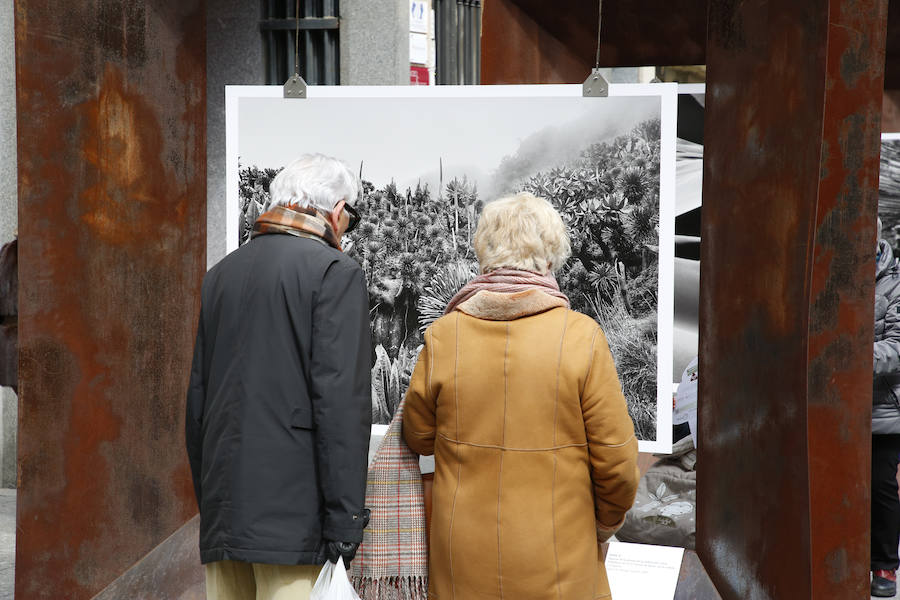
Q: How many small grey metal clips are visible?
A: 2